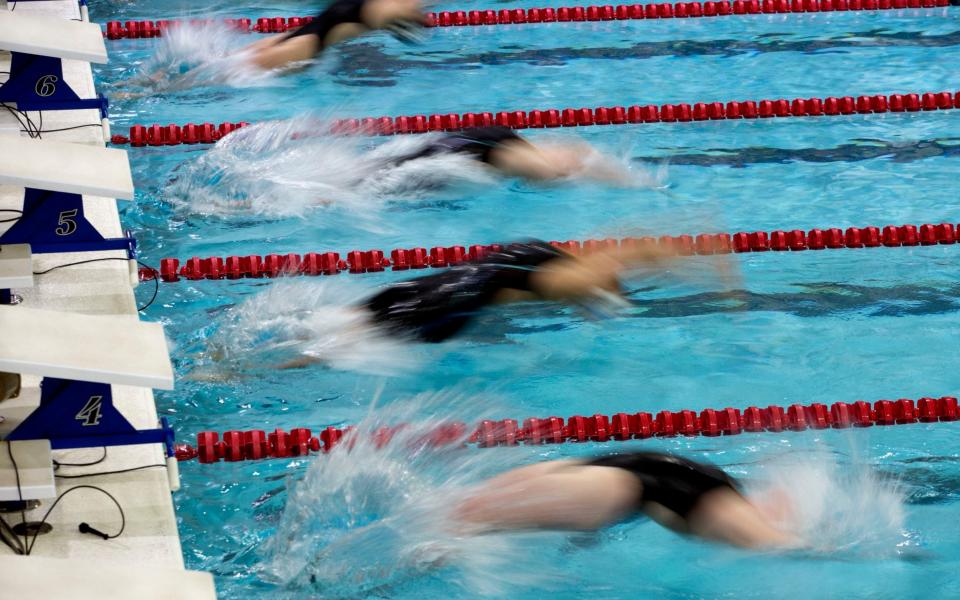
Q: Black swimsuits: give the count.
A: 4